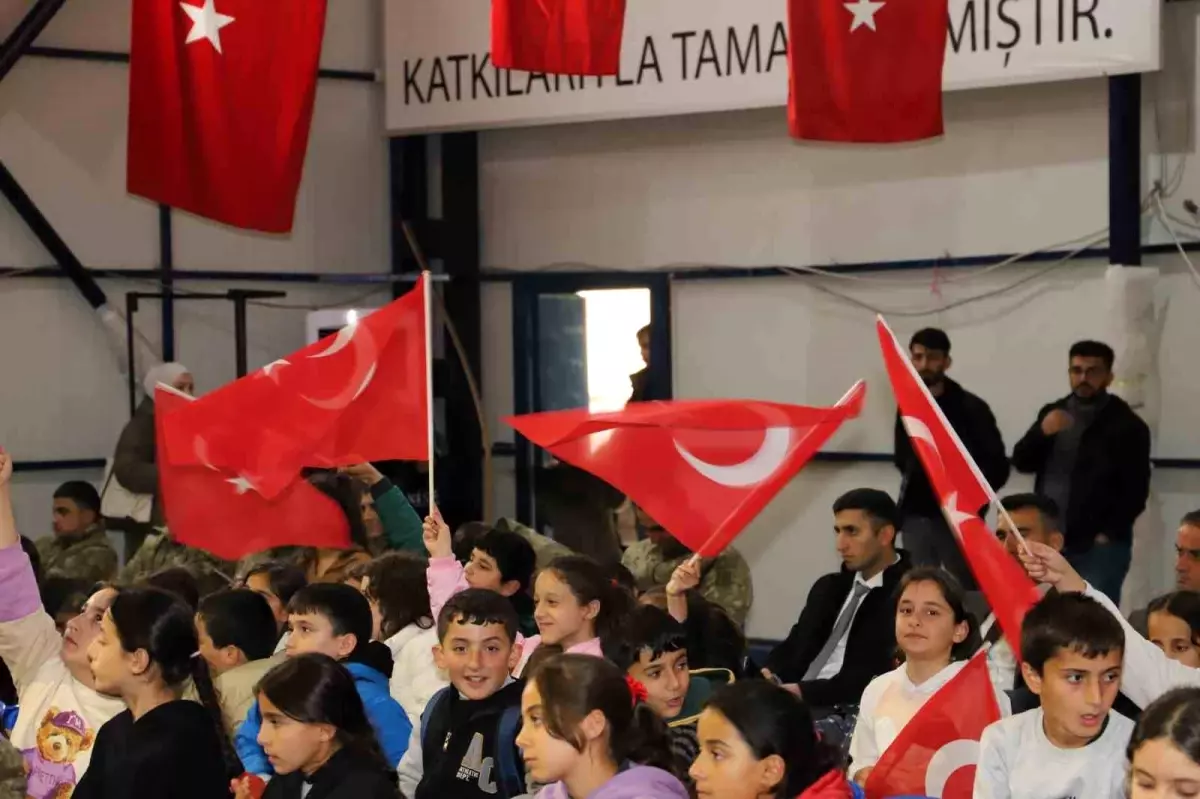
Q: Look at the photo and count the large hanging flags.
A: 3